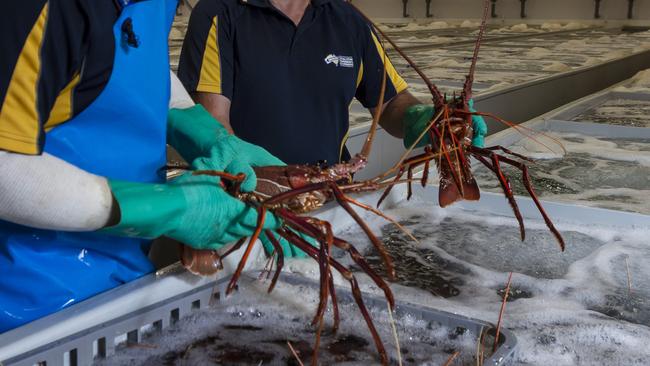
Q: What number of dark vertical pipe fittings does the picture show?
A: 6